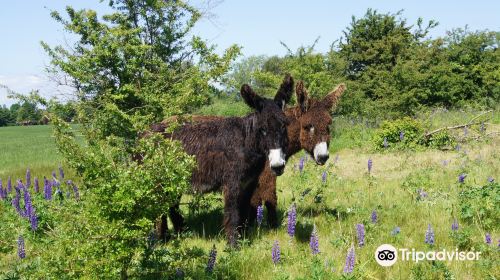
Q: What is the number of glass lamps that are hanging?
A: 0